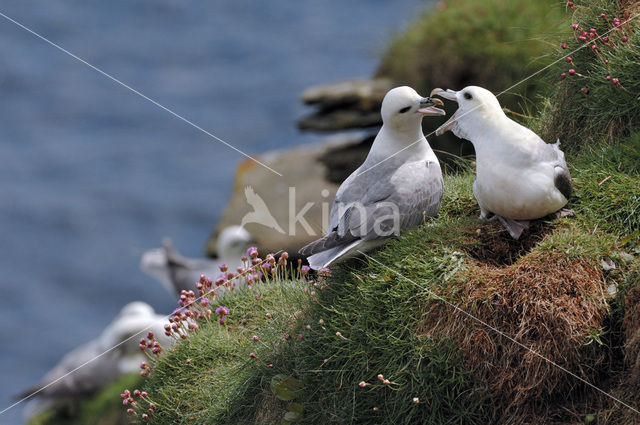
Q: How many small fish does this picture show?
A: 0